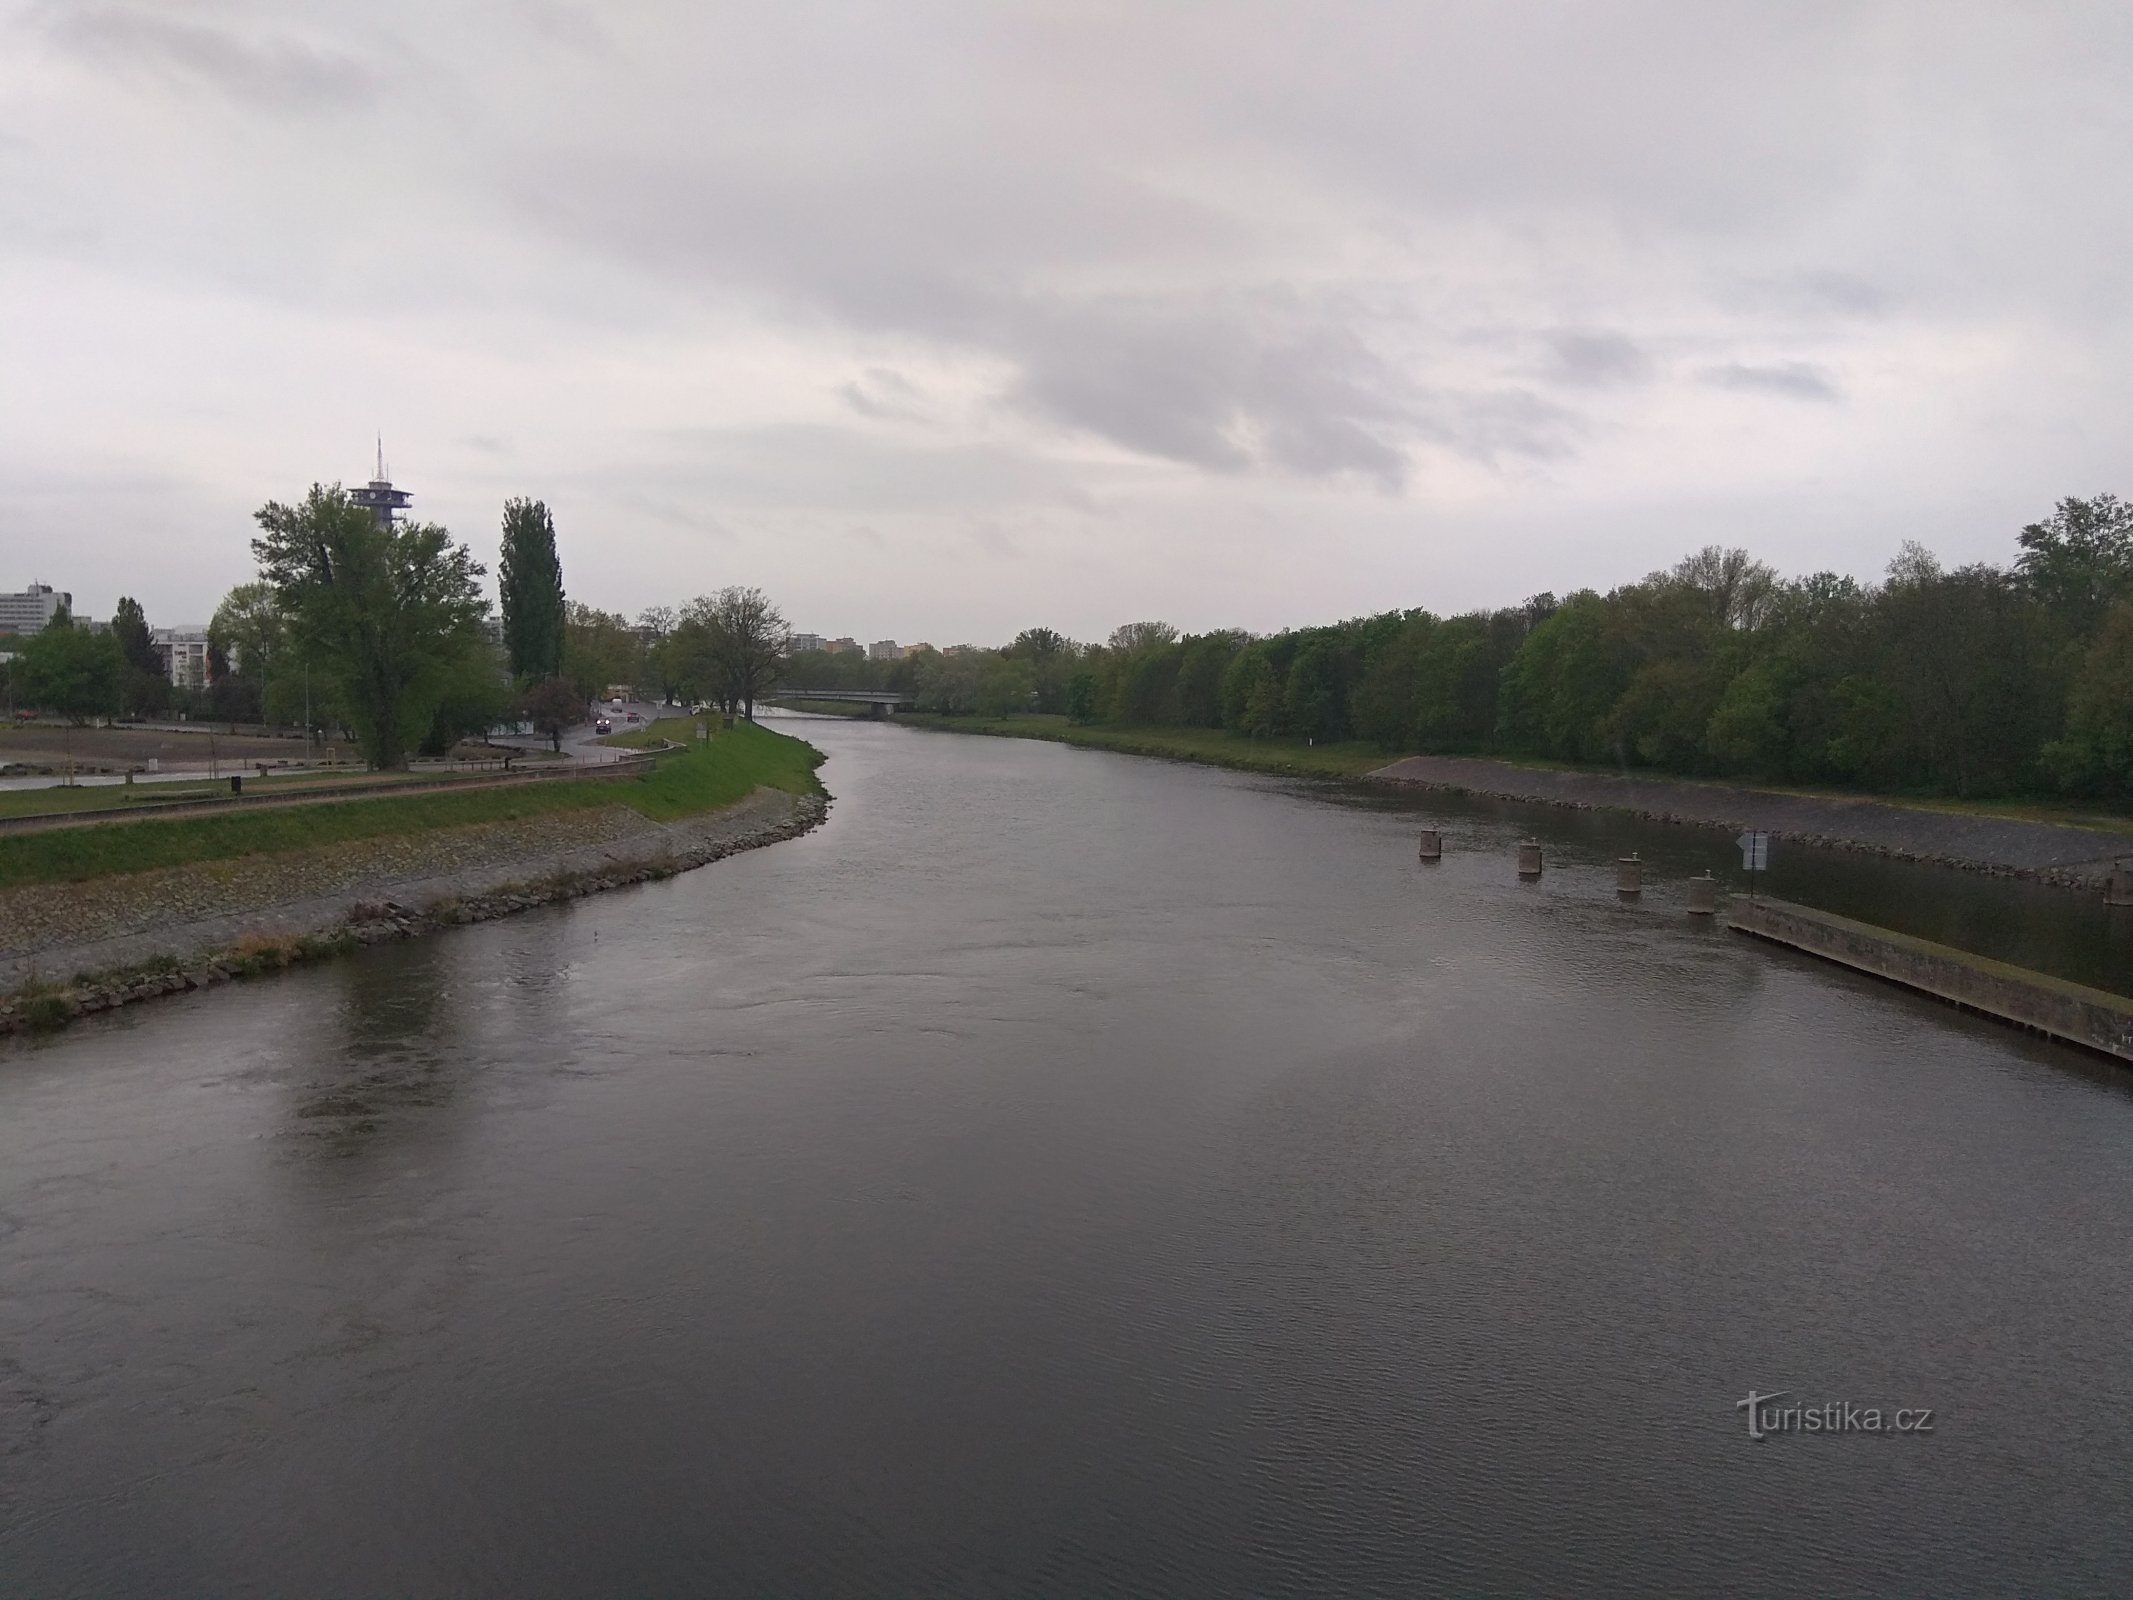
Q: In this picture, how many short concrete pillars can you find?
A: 4